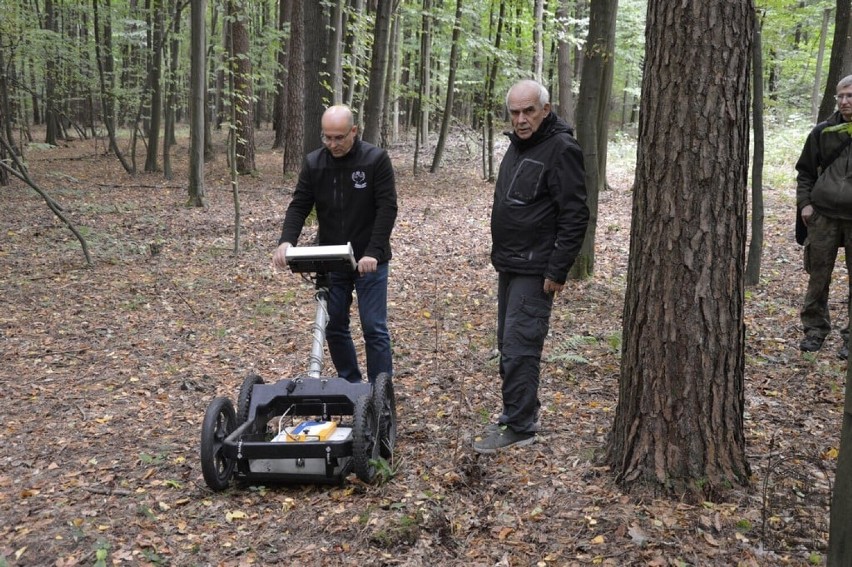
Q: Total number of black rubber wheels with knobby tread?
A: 3